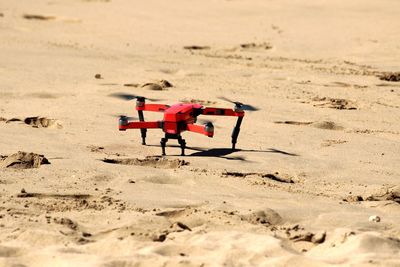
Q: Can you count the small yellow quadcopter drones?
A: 0